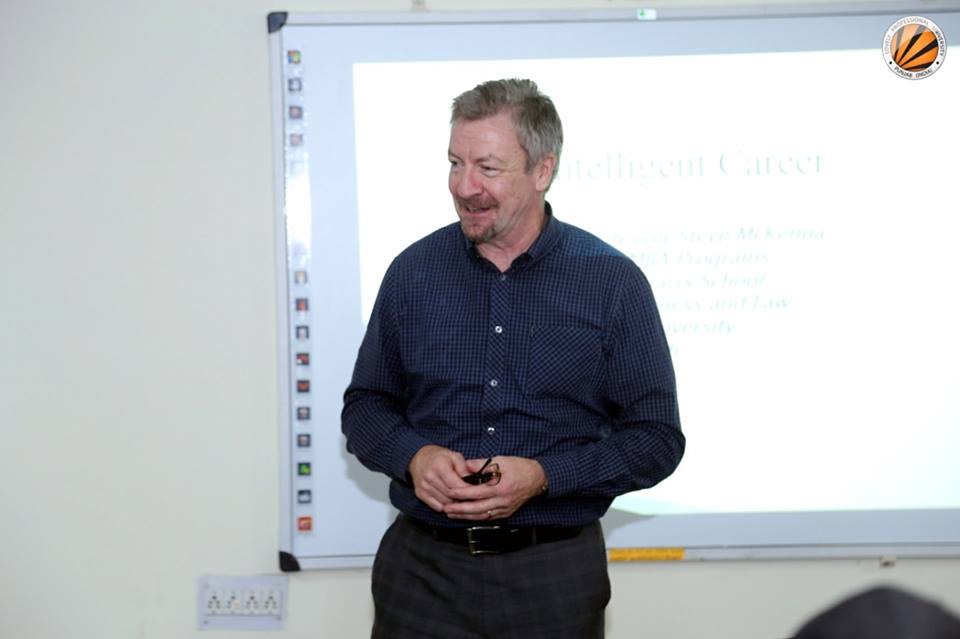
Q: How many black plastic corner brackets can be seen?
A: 2